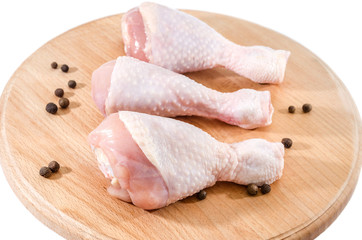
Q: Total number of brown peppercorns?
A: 14